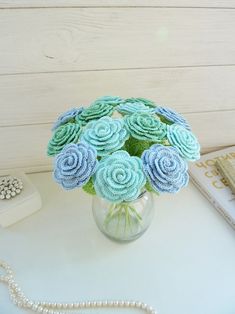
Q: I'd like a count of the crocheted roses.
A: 13